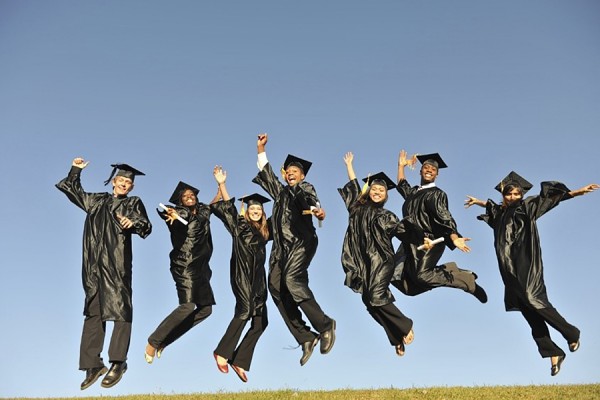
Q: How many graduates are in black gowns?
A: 7